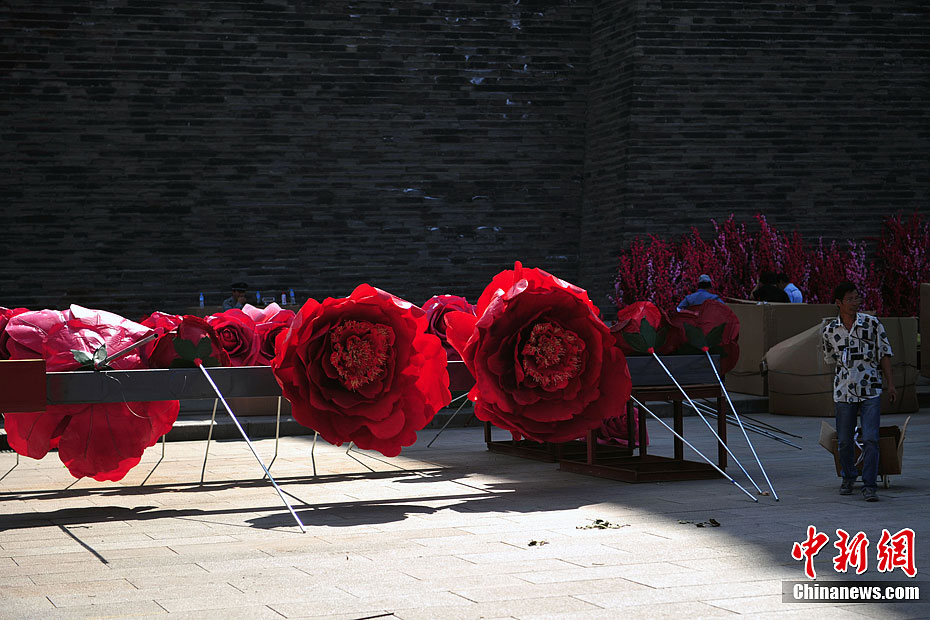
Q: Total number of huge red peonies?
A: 2